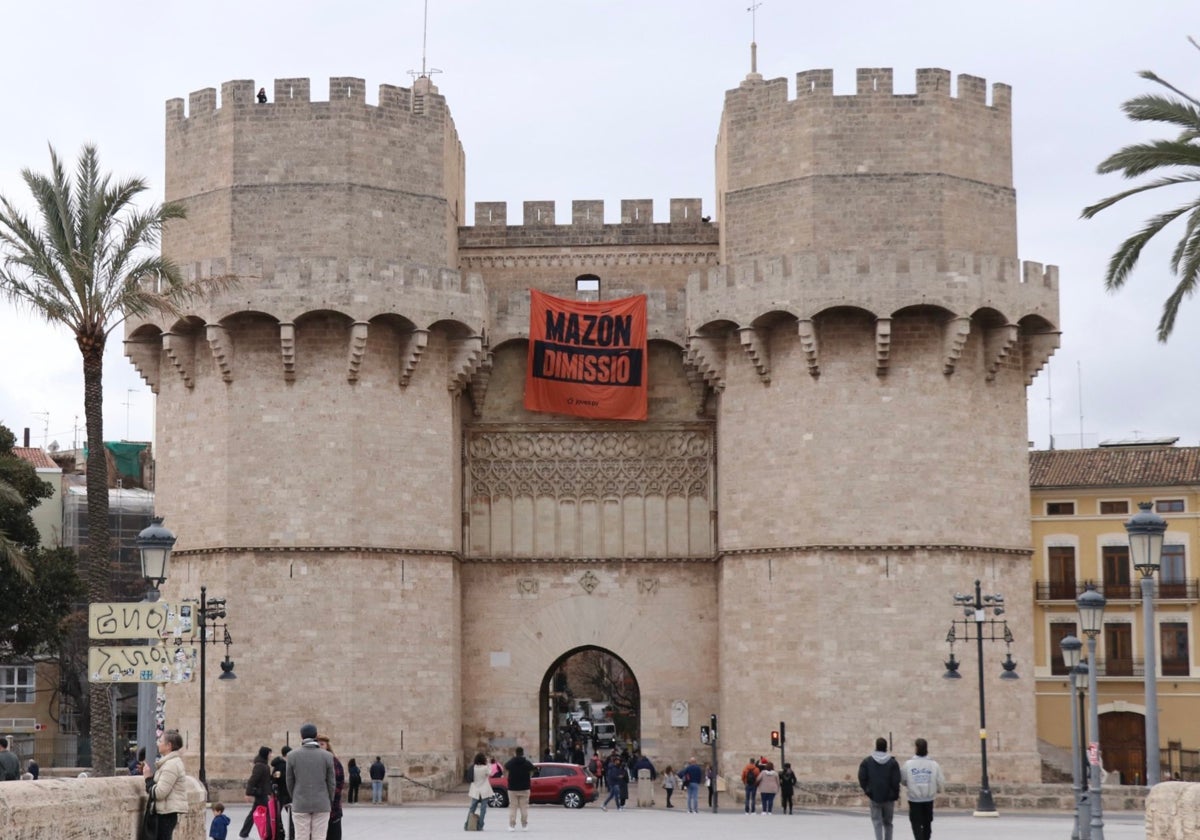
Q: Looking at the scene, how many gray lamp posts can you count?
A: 4